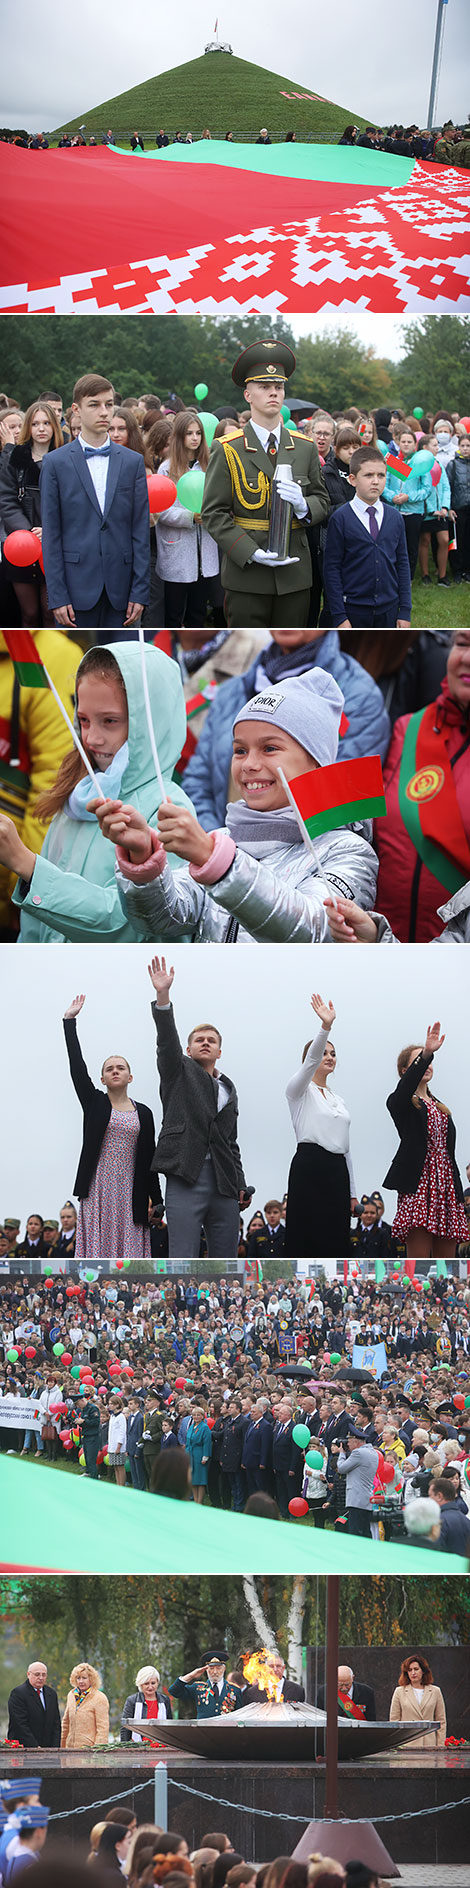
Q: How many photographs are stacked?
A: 6